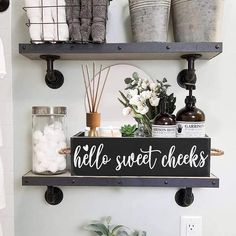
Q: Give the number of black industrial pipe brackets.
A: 4